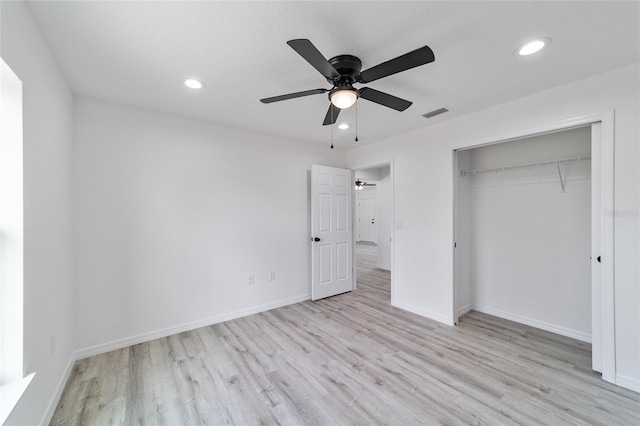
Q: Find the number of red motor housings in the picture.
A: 0